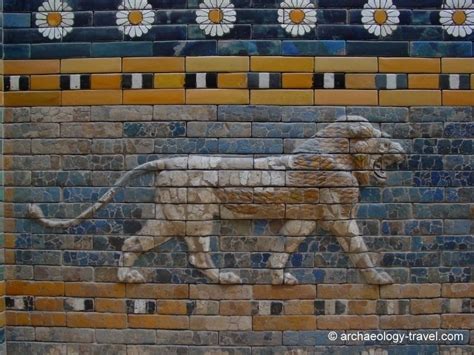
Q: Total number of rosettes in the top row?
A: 6